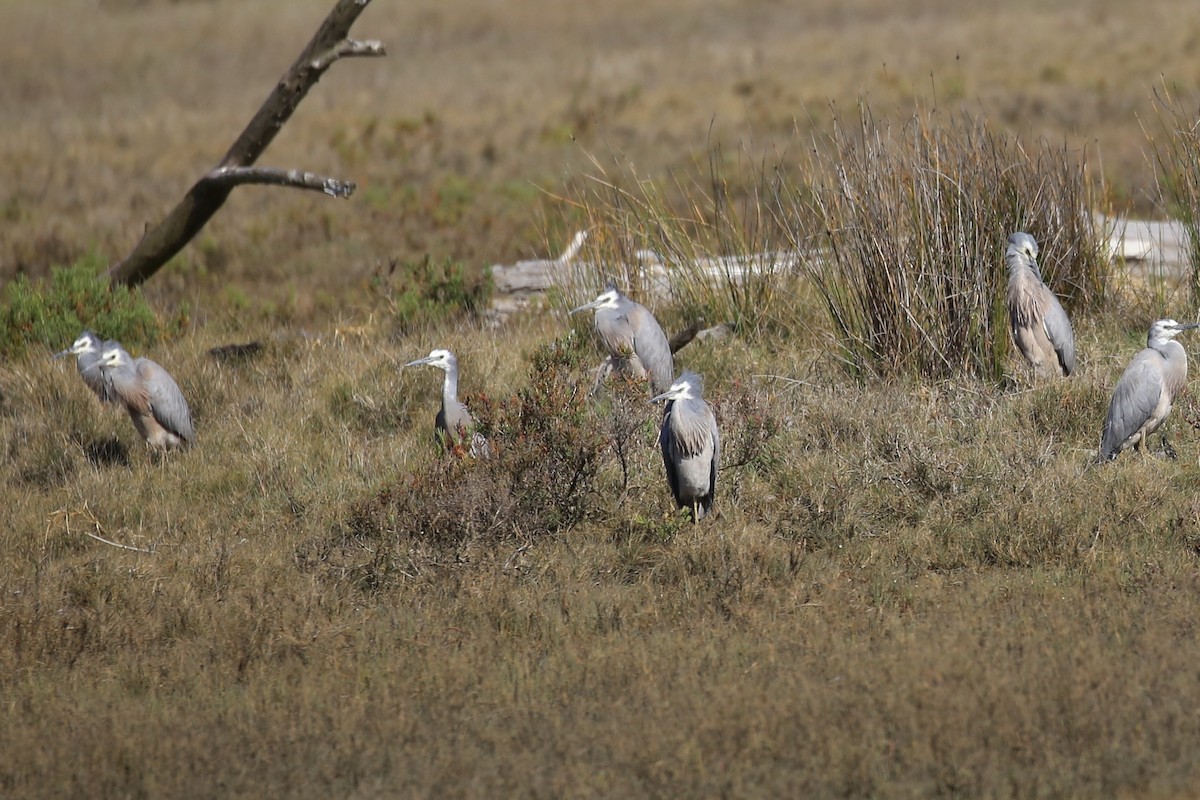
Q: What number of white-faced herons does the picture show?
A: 7